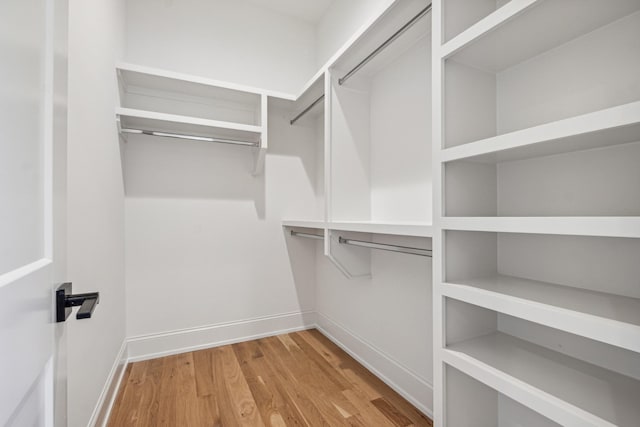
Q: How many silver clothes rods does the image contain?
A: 5